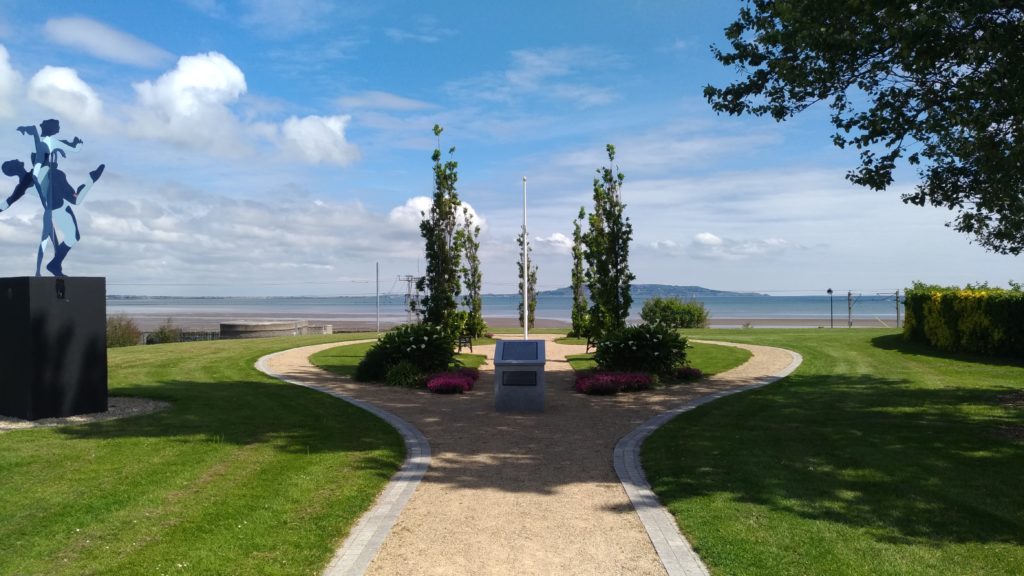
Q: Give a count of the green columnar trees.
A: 5